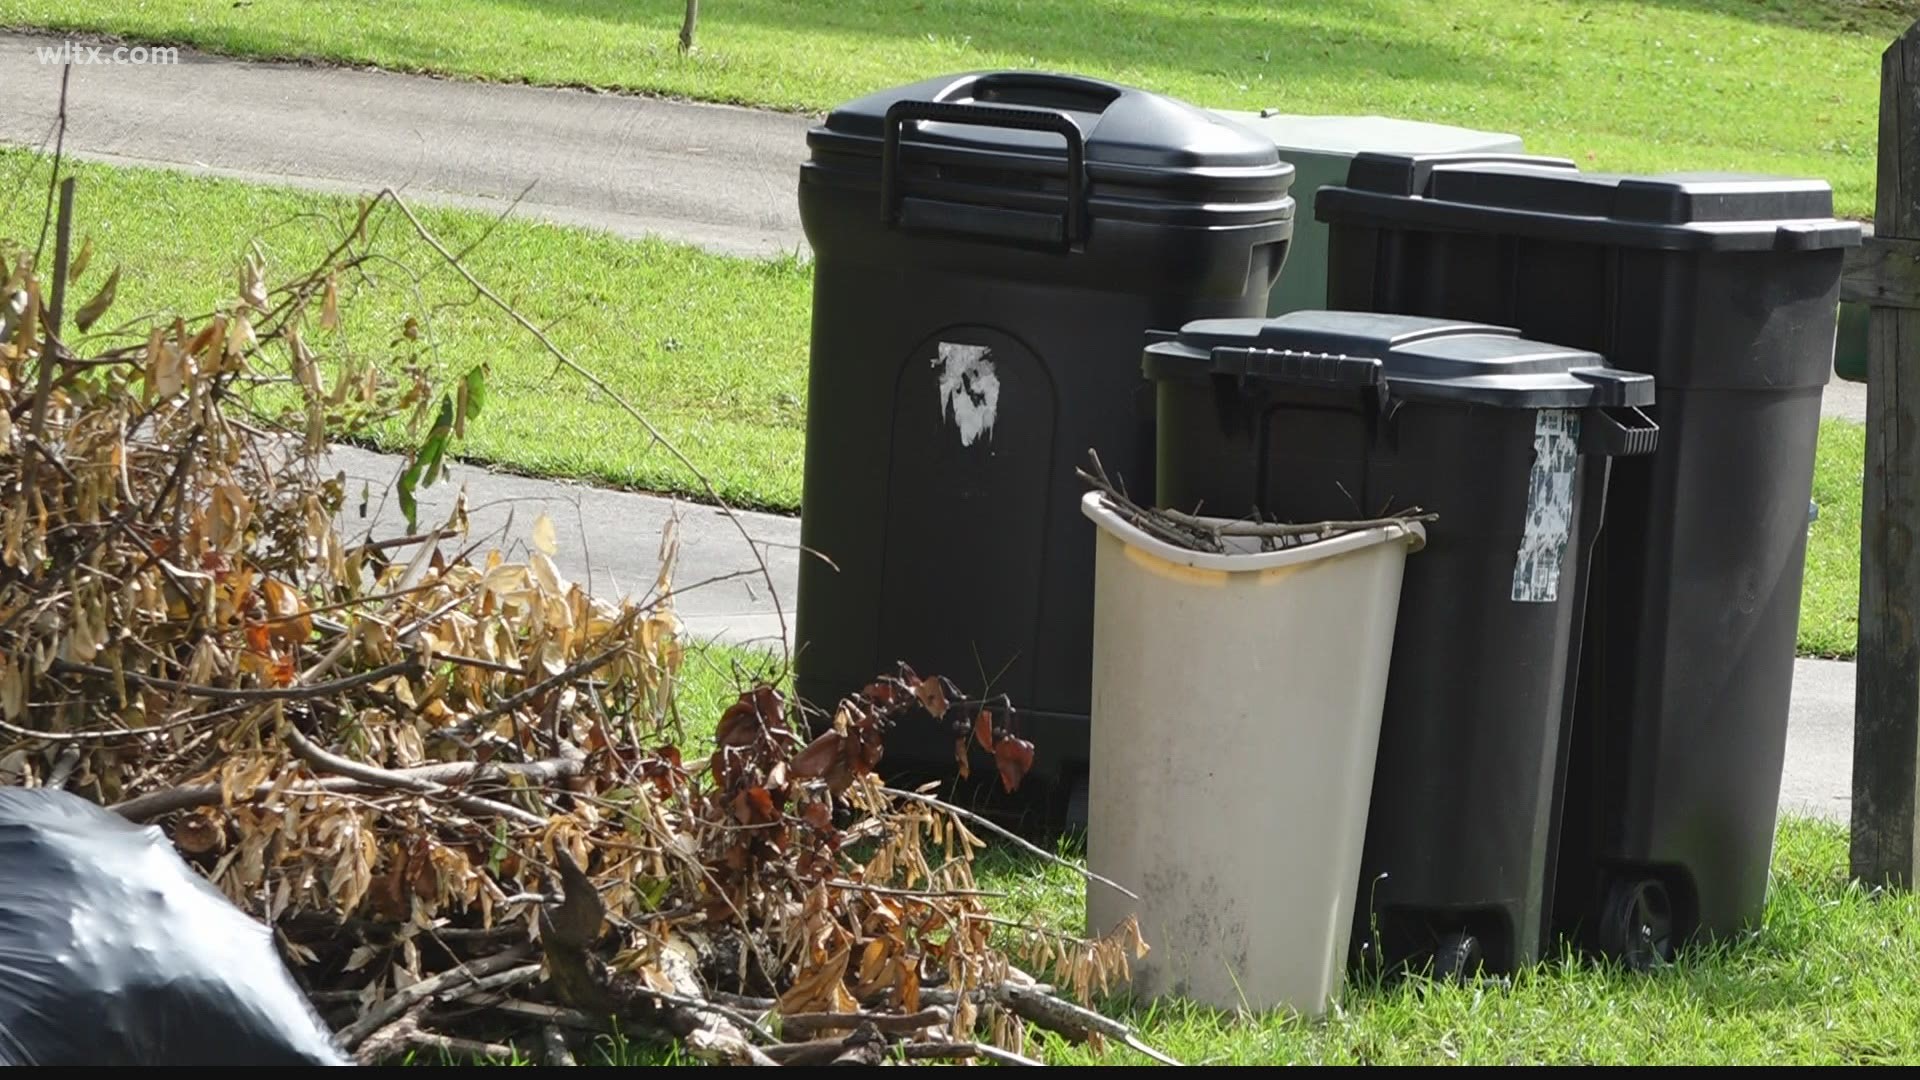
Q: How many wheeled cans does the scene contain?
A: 3